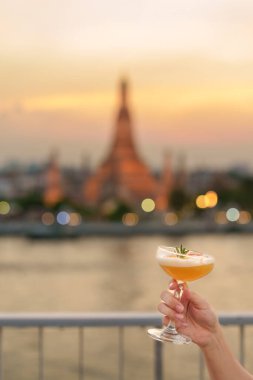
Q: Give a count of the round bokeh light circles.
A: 12